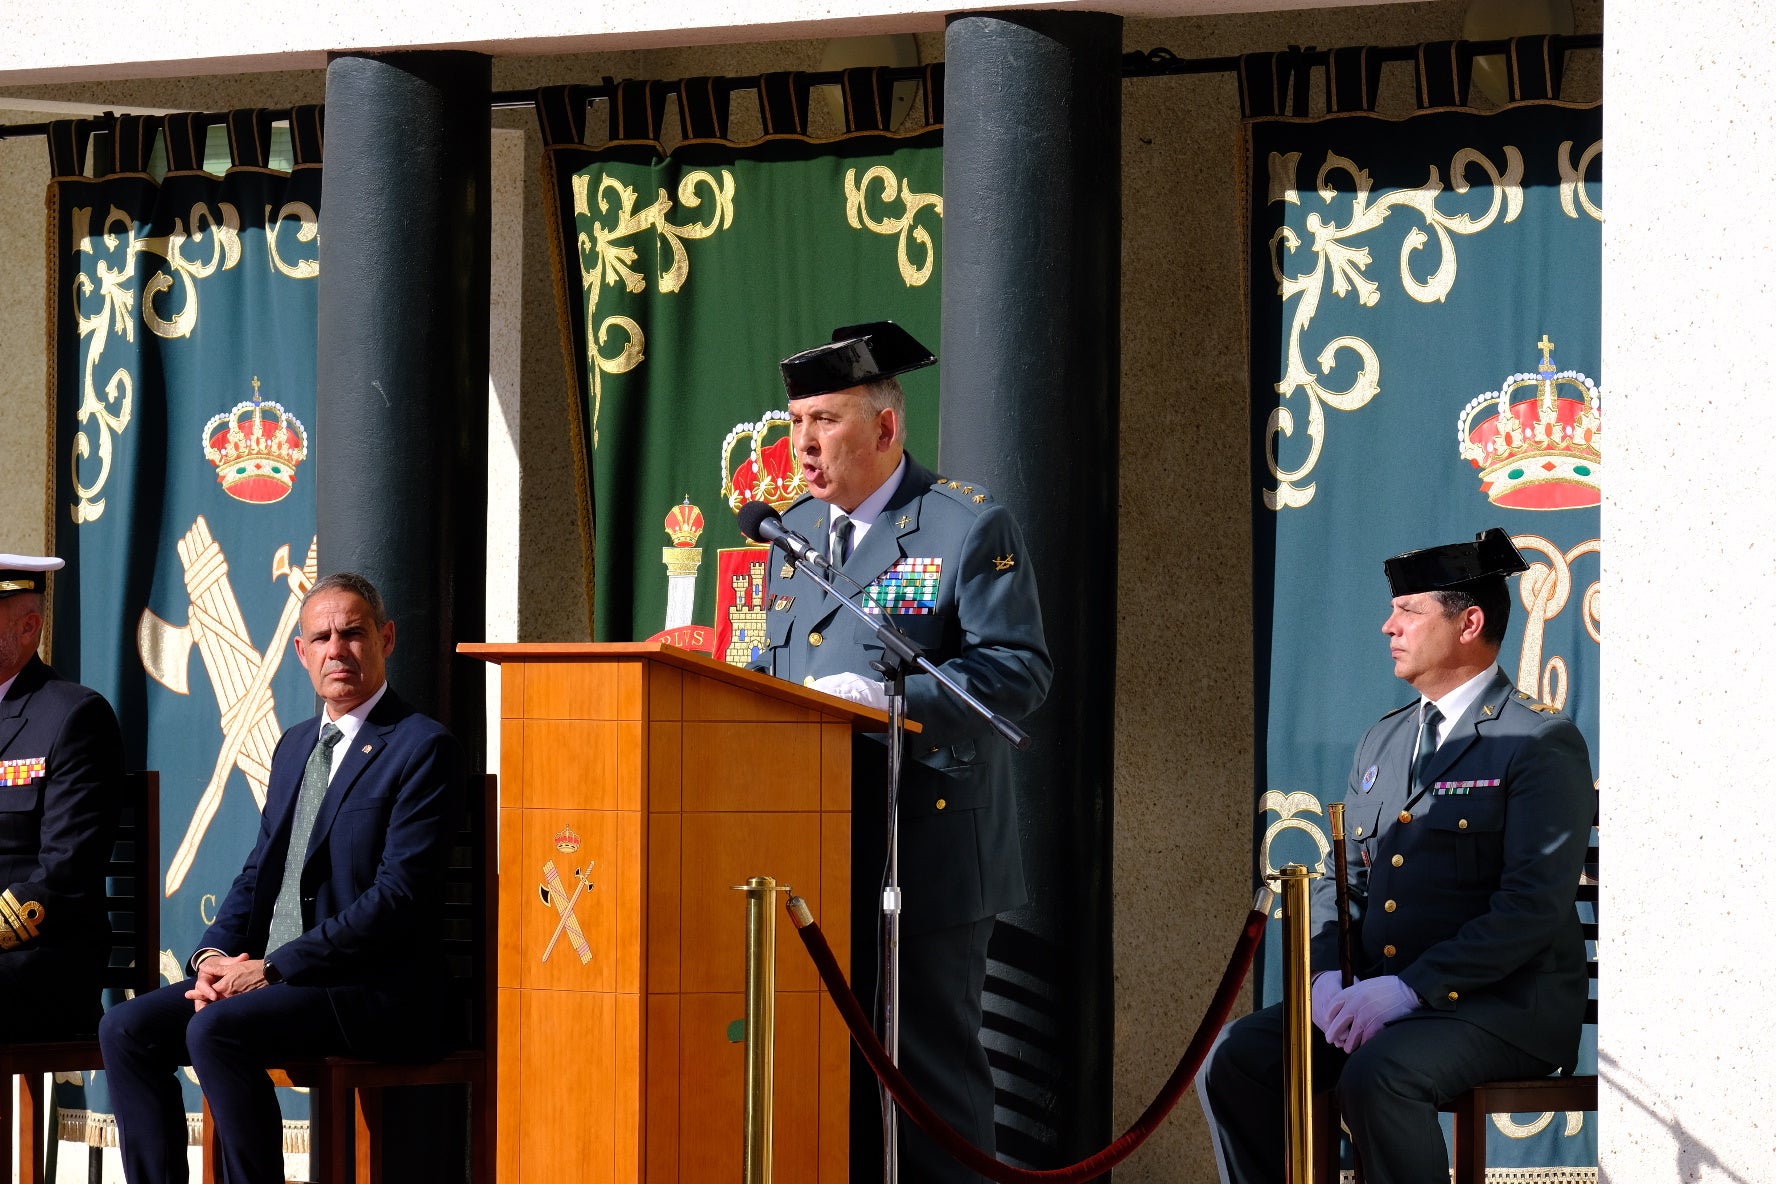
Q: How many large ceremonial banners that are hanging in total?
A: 3